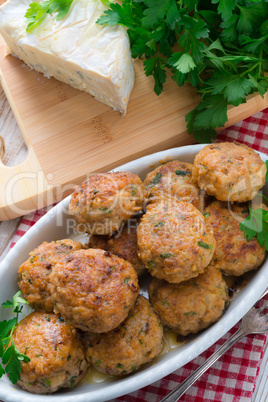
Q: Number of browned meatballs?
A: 11